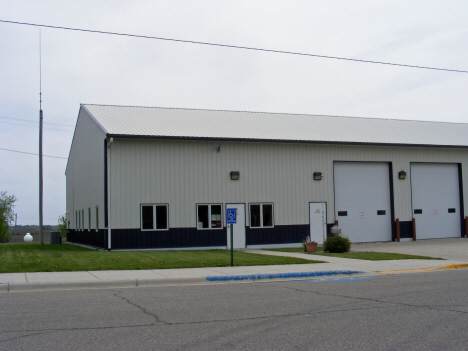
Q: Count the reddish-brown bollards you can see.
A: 4